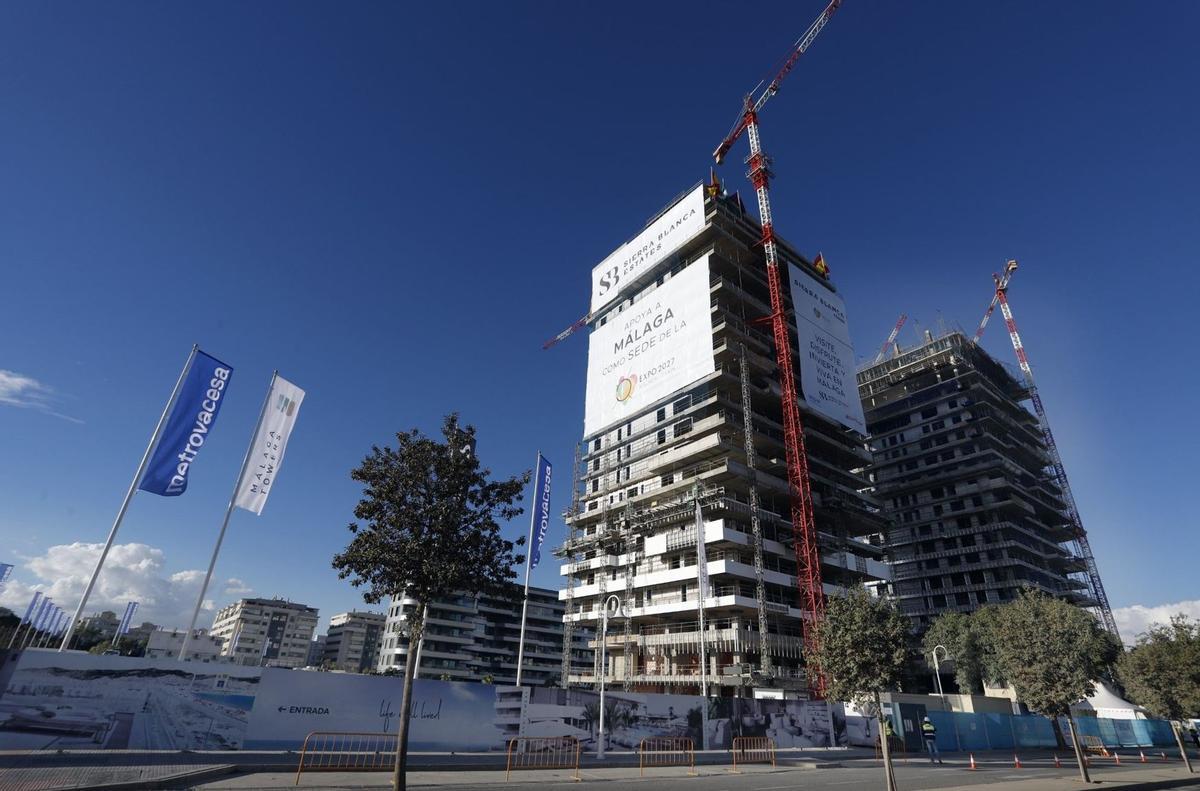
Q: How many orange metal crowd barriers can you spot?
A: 6